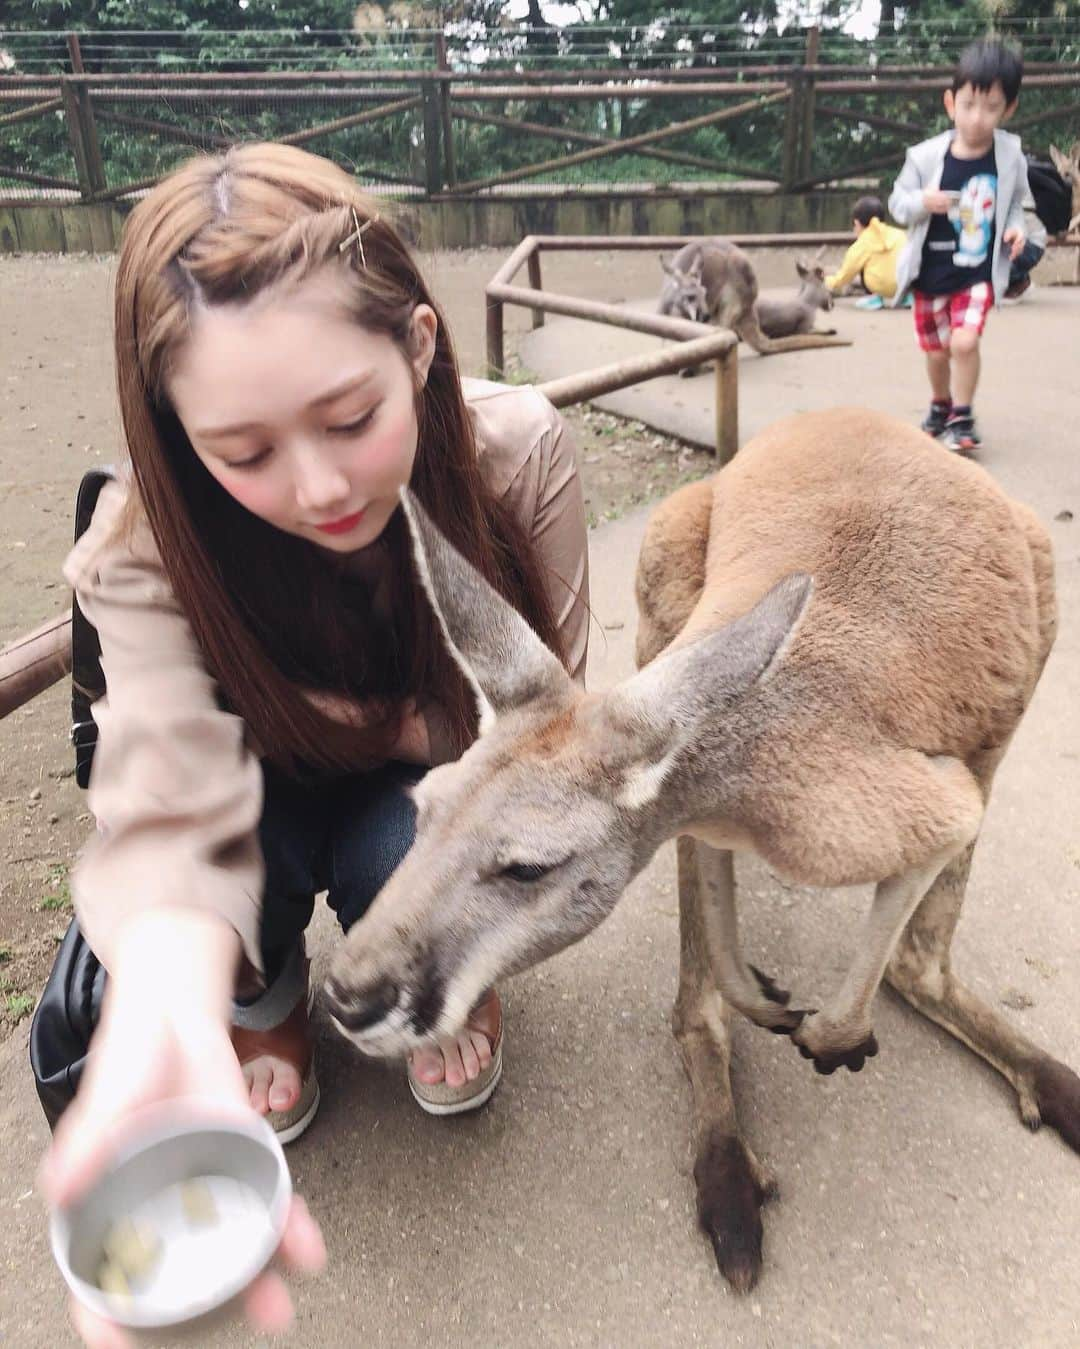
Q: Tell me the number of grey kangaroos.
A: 2